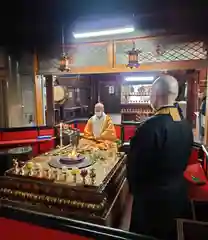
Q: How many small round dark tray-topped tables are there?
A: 1